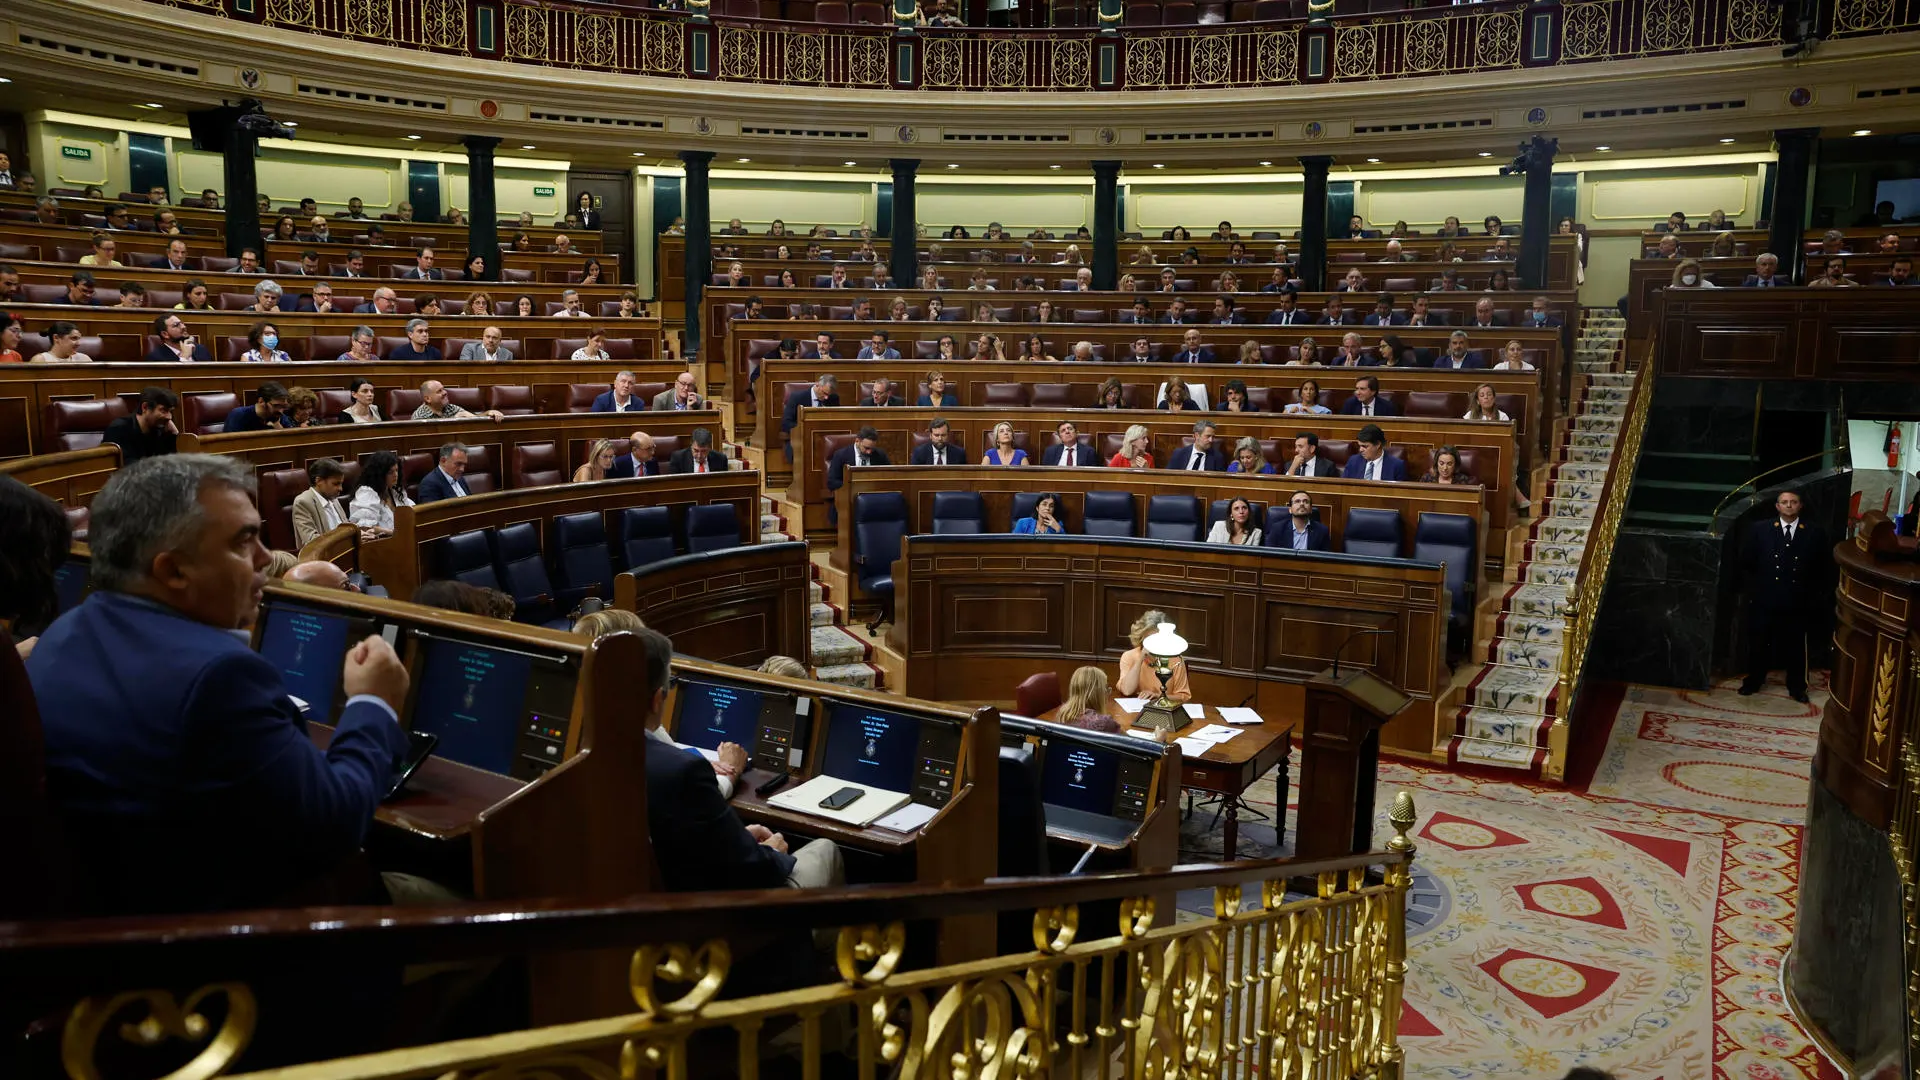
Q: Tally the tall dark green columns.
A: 8